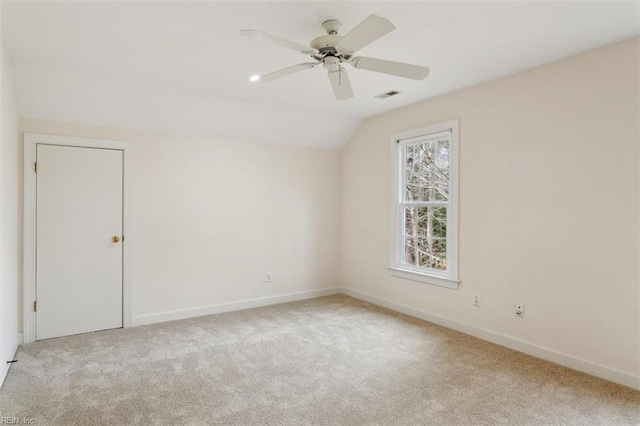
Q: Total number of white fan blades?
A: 5